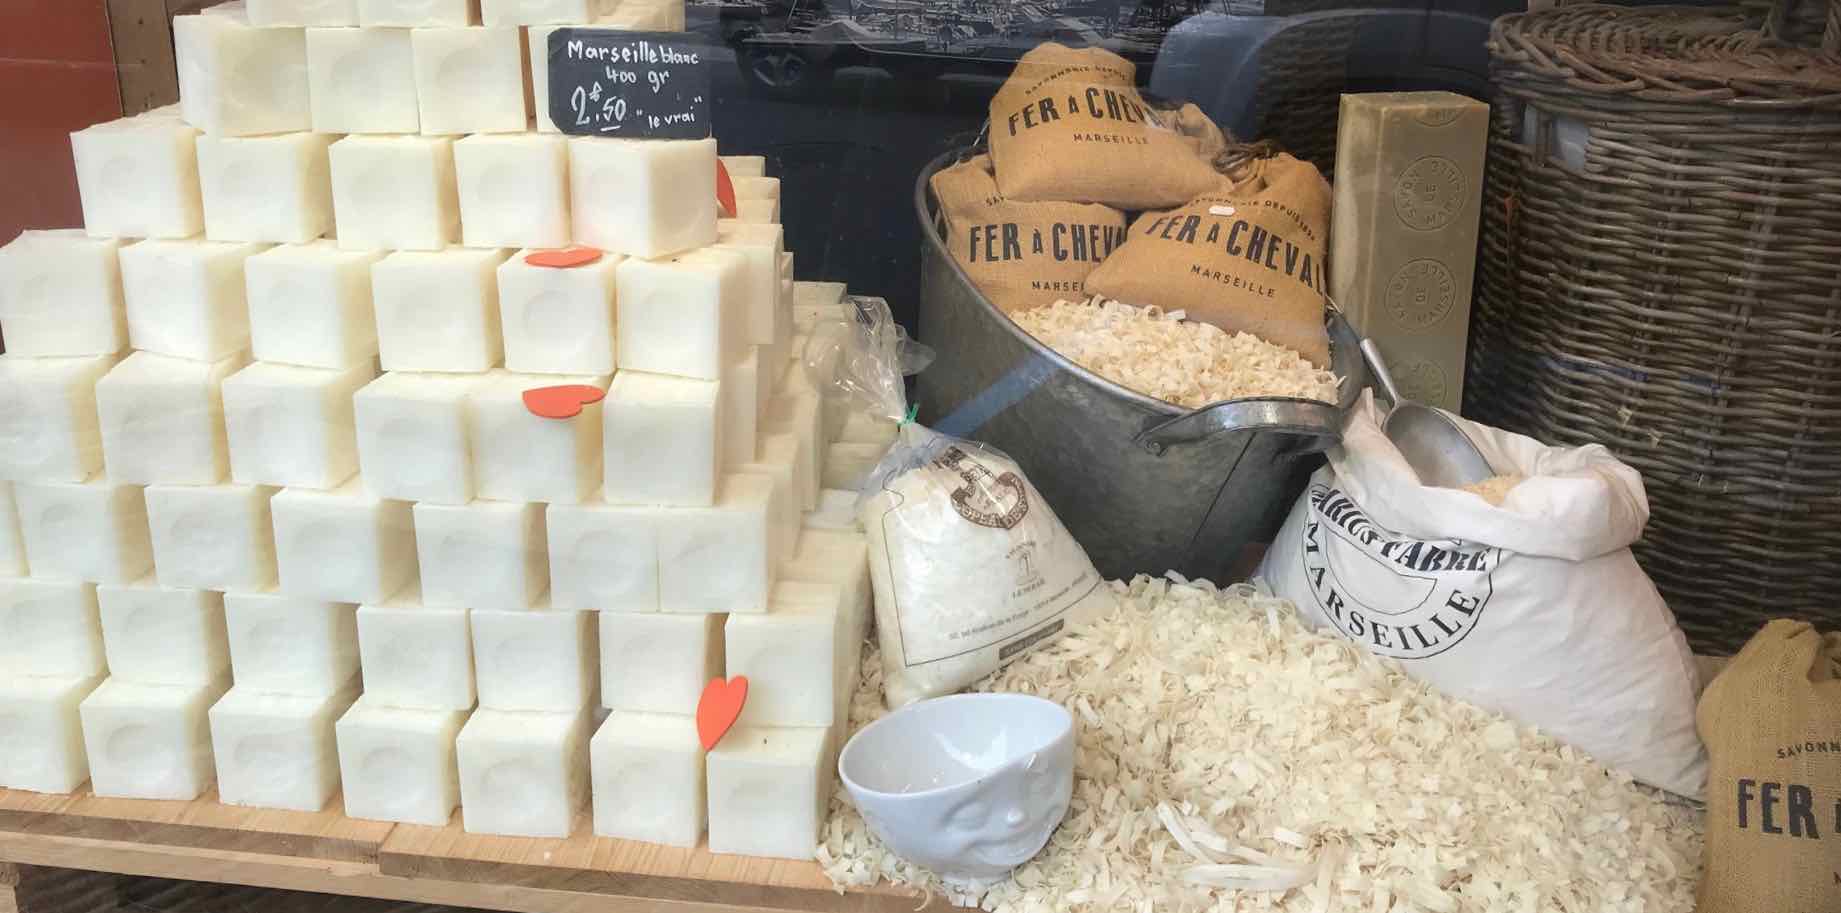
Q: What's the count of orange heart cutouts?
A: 4